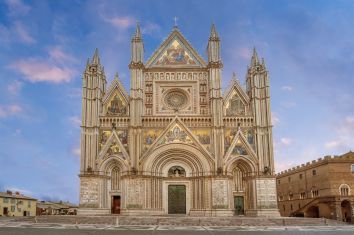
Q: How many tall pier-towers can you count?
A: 4